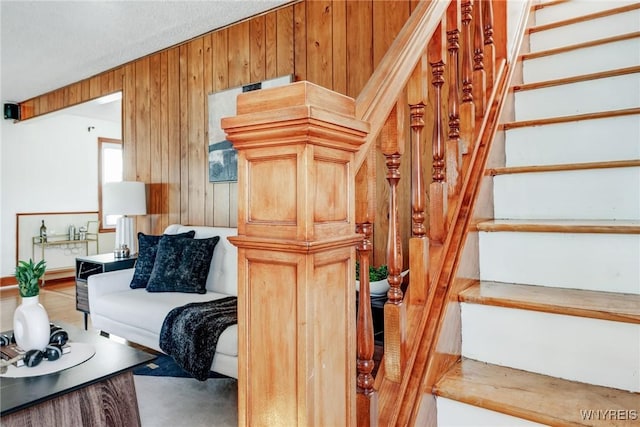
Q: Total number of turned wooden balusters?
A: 8